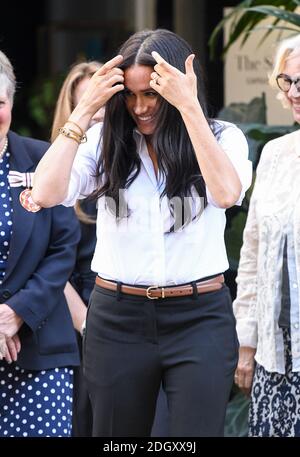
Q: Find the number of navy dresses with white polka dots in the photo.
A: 1